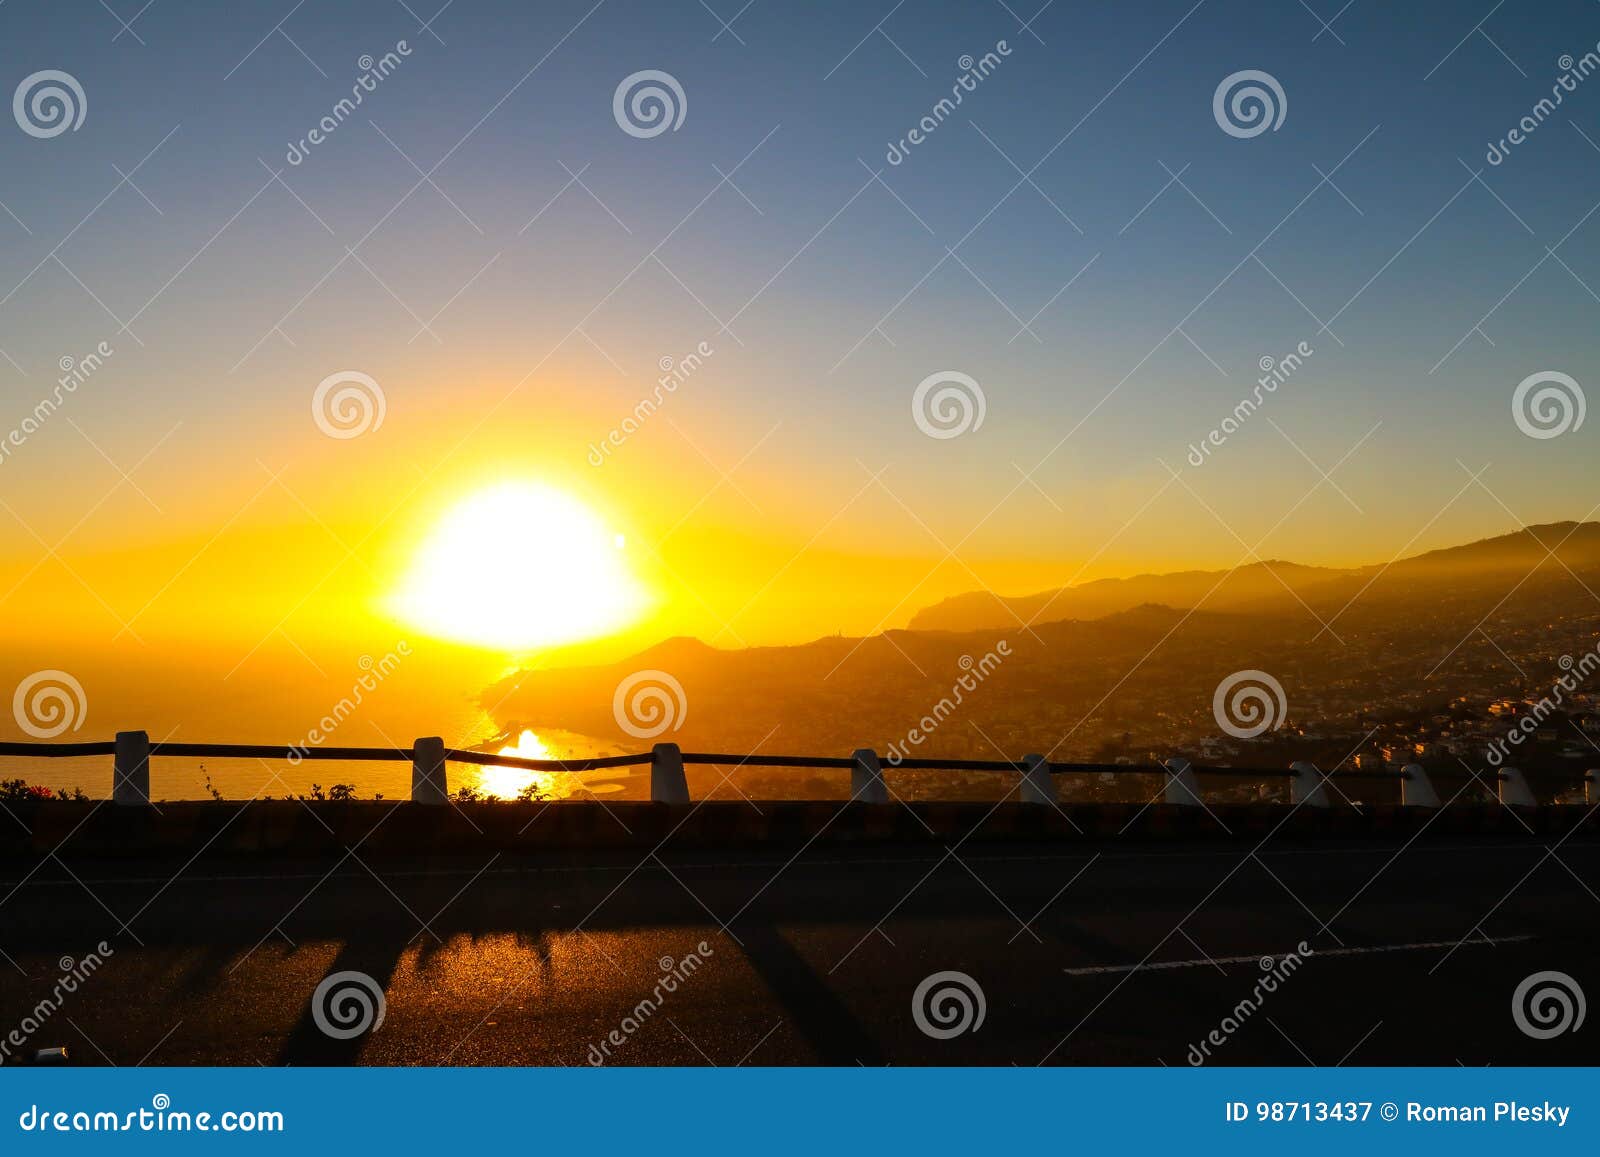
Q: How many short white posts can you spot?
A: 10